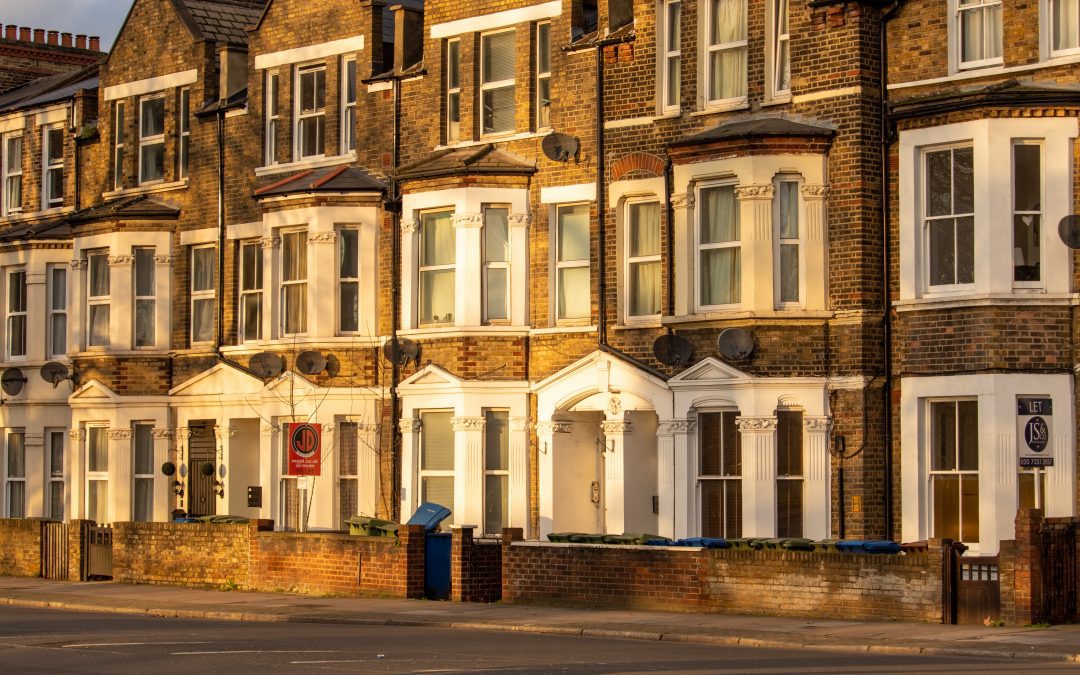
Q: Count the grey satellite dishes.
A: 9